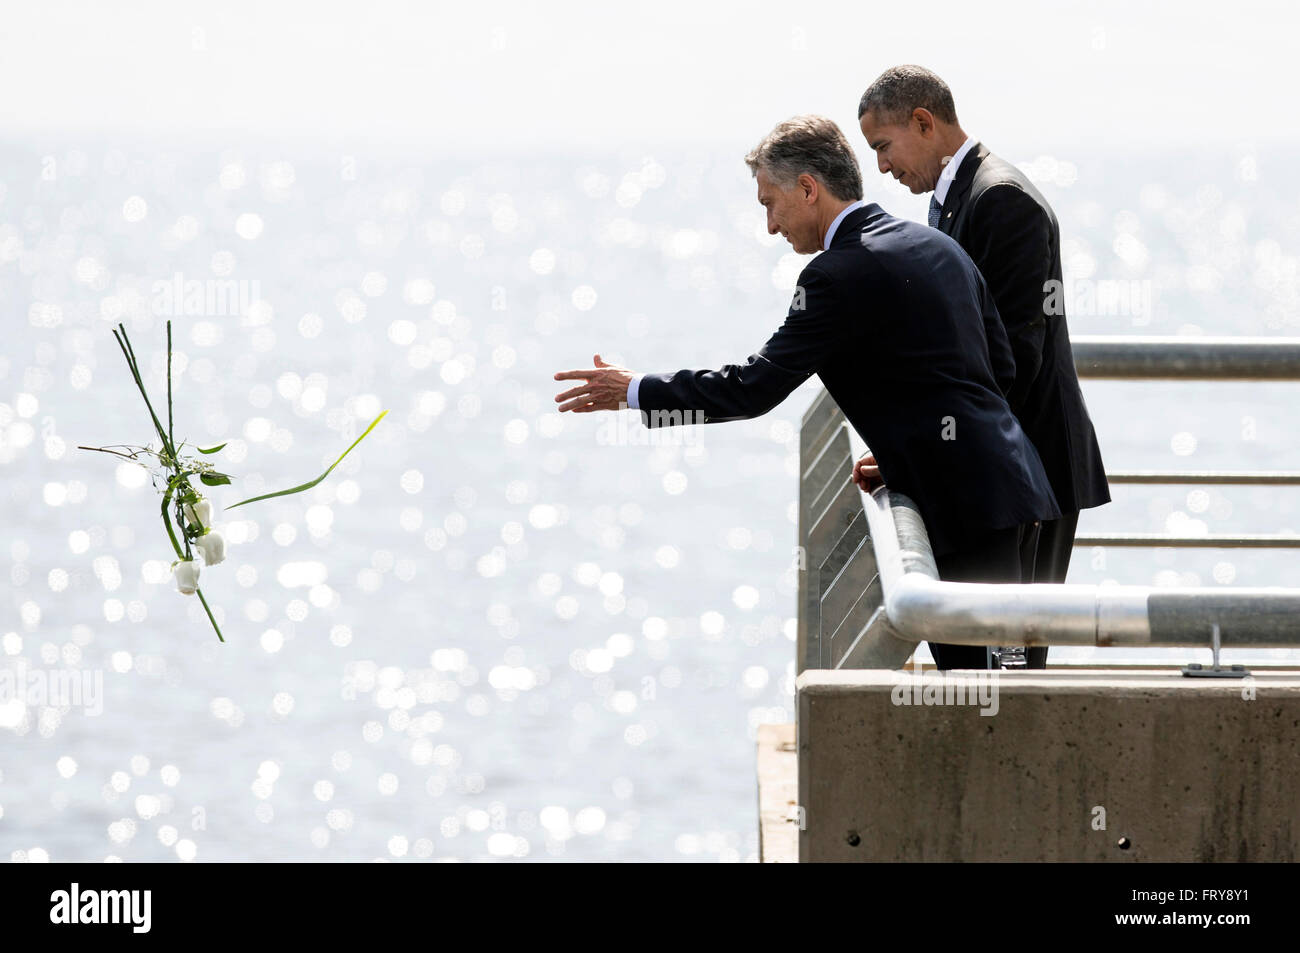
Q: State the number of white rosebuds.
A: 3